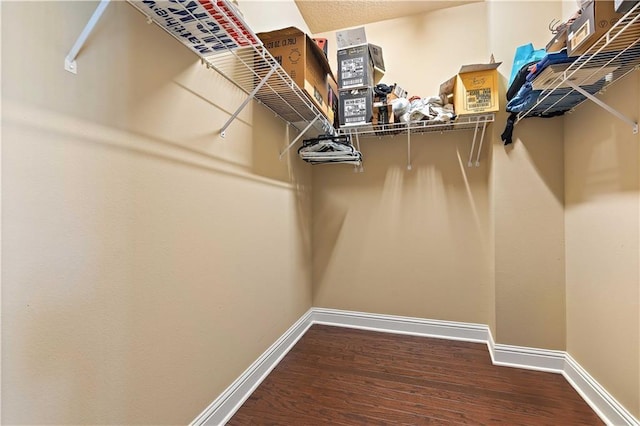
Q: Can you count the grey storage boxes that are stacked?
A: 2